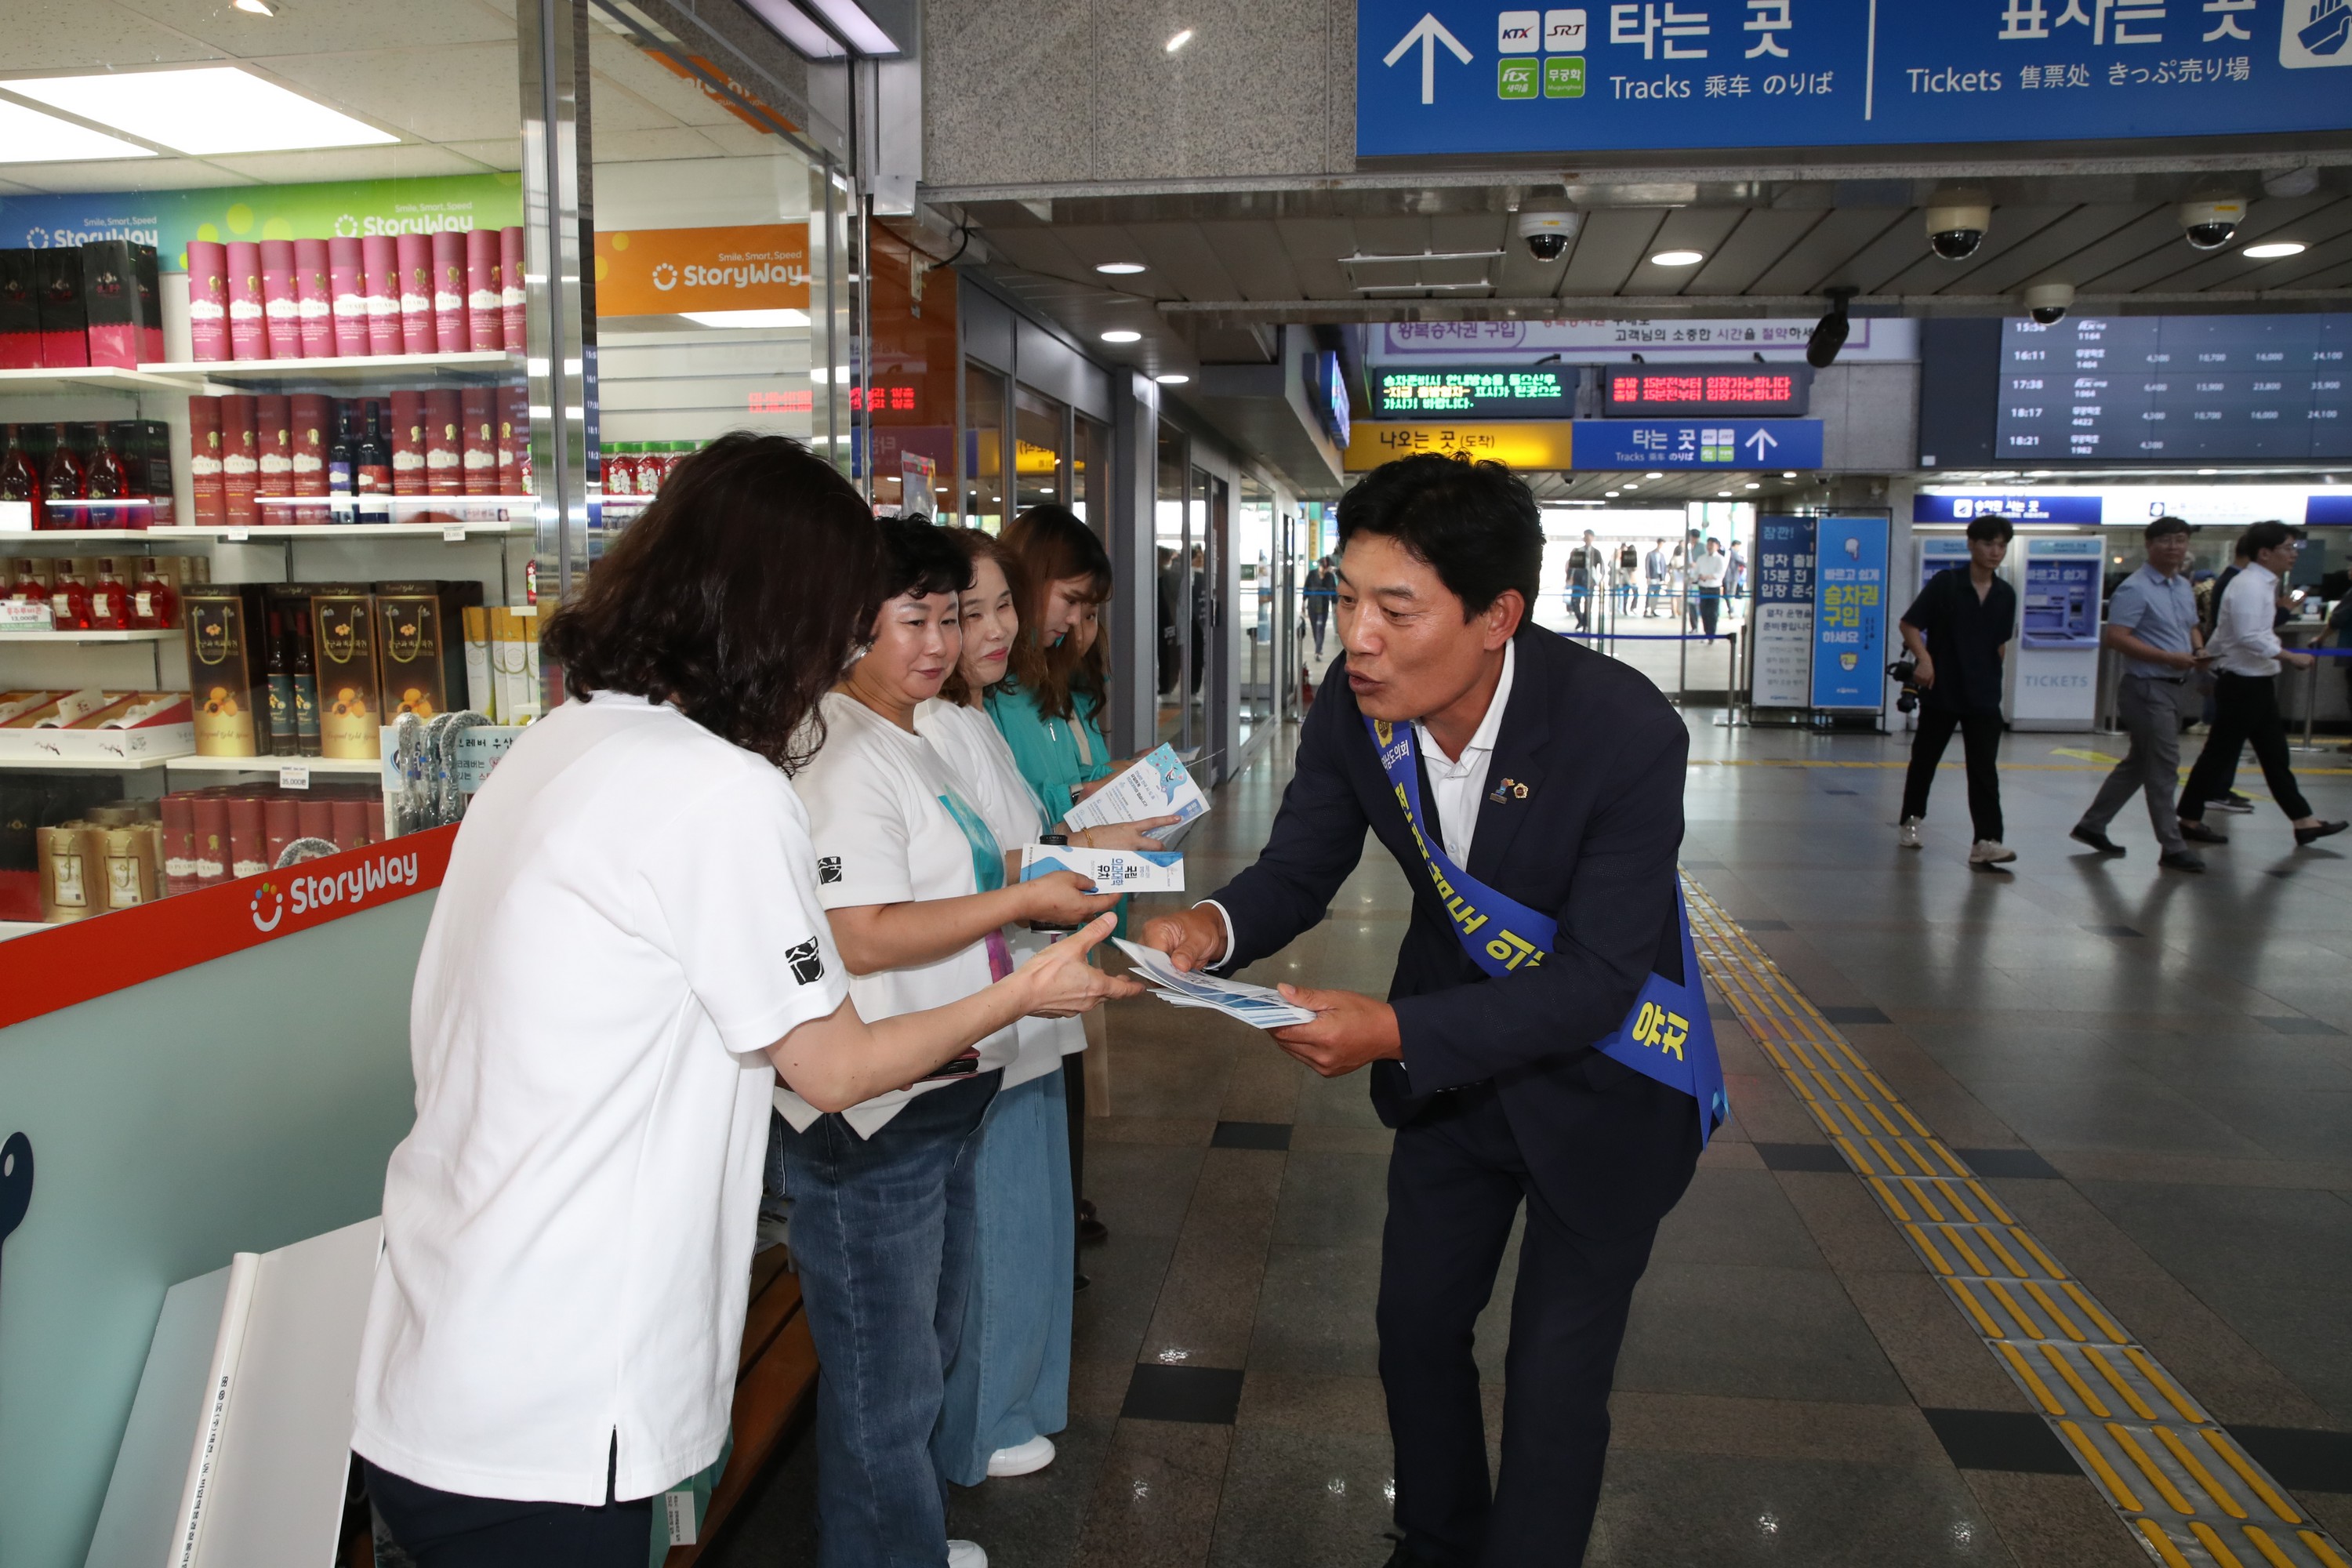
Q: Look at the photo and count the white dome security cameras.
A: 4